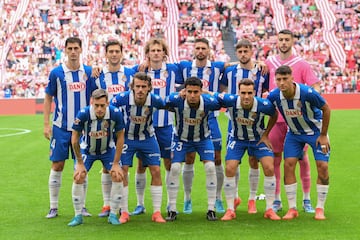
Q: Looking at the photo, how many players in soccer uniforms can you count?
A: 11